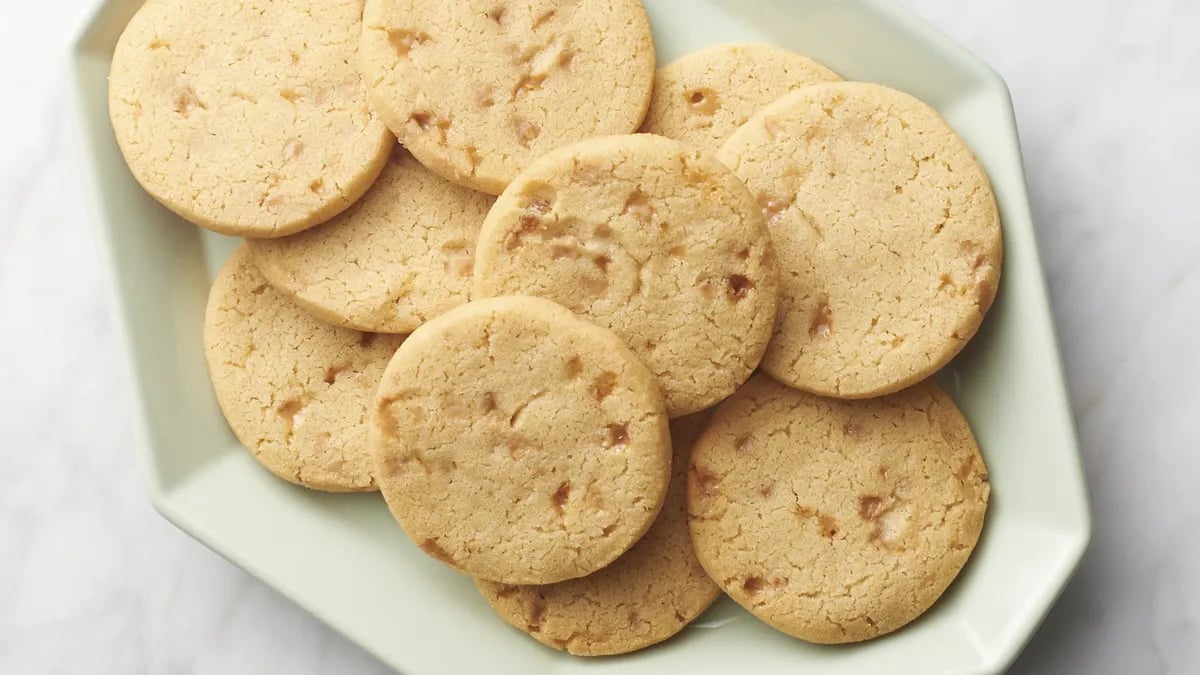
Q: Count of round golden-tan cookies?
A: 10